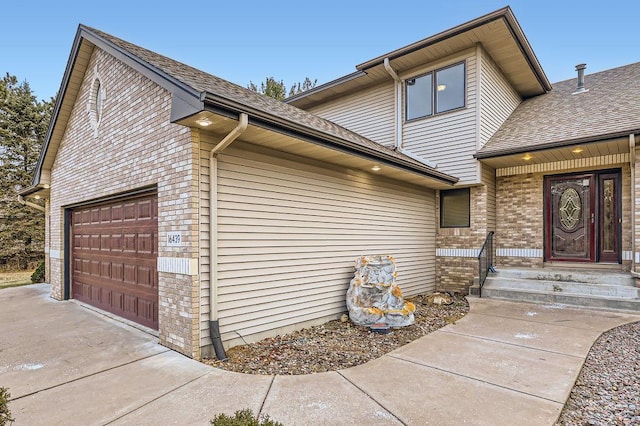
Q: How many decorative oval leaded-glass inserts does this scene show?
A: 1